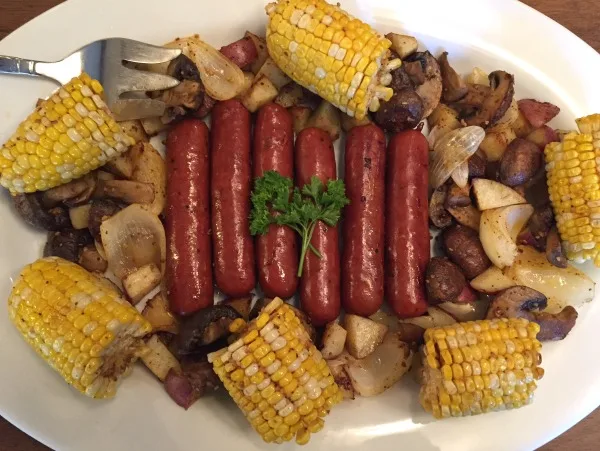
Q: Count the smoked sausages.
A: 6